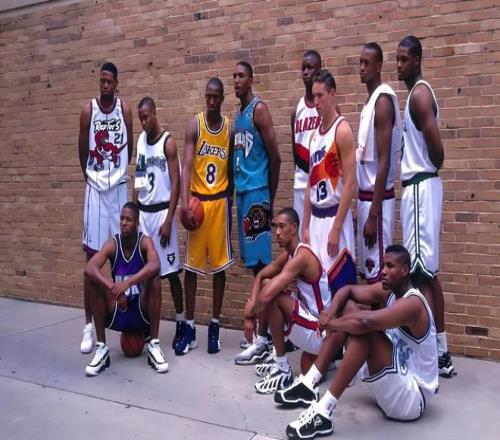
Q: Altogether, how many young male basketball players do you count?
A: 11